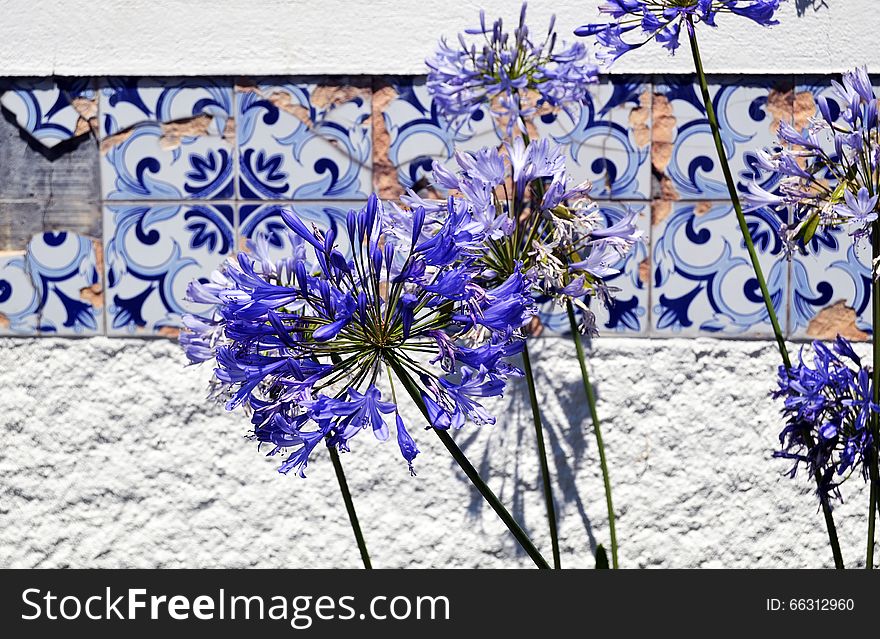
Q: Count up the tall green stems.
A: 6